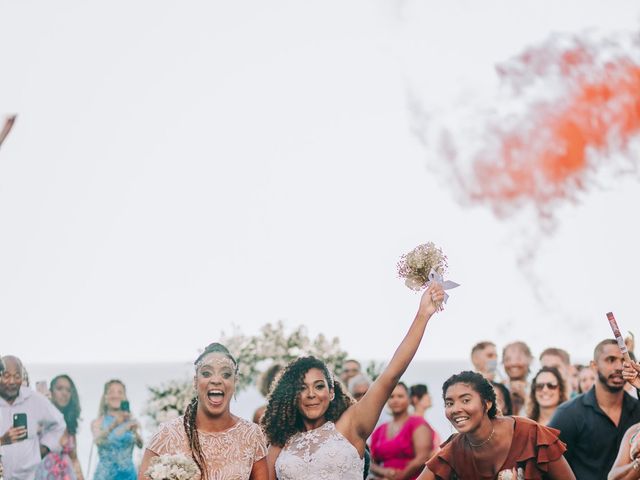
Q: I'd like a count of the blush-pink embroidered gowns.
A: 1